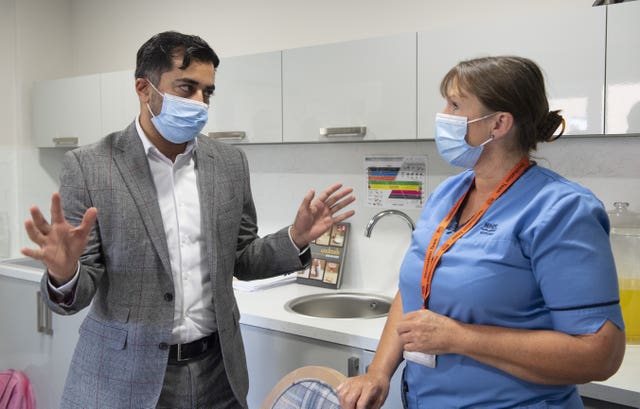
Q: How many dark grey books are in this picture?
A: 1